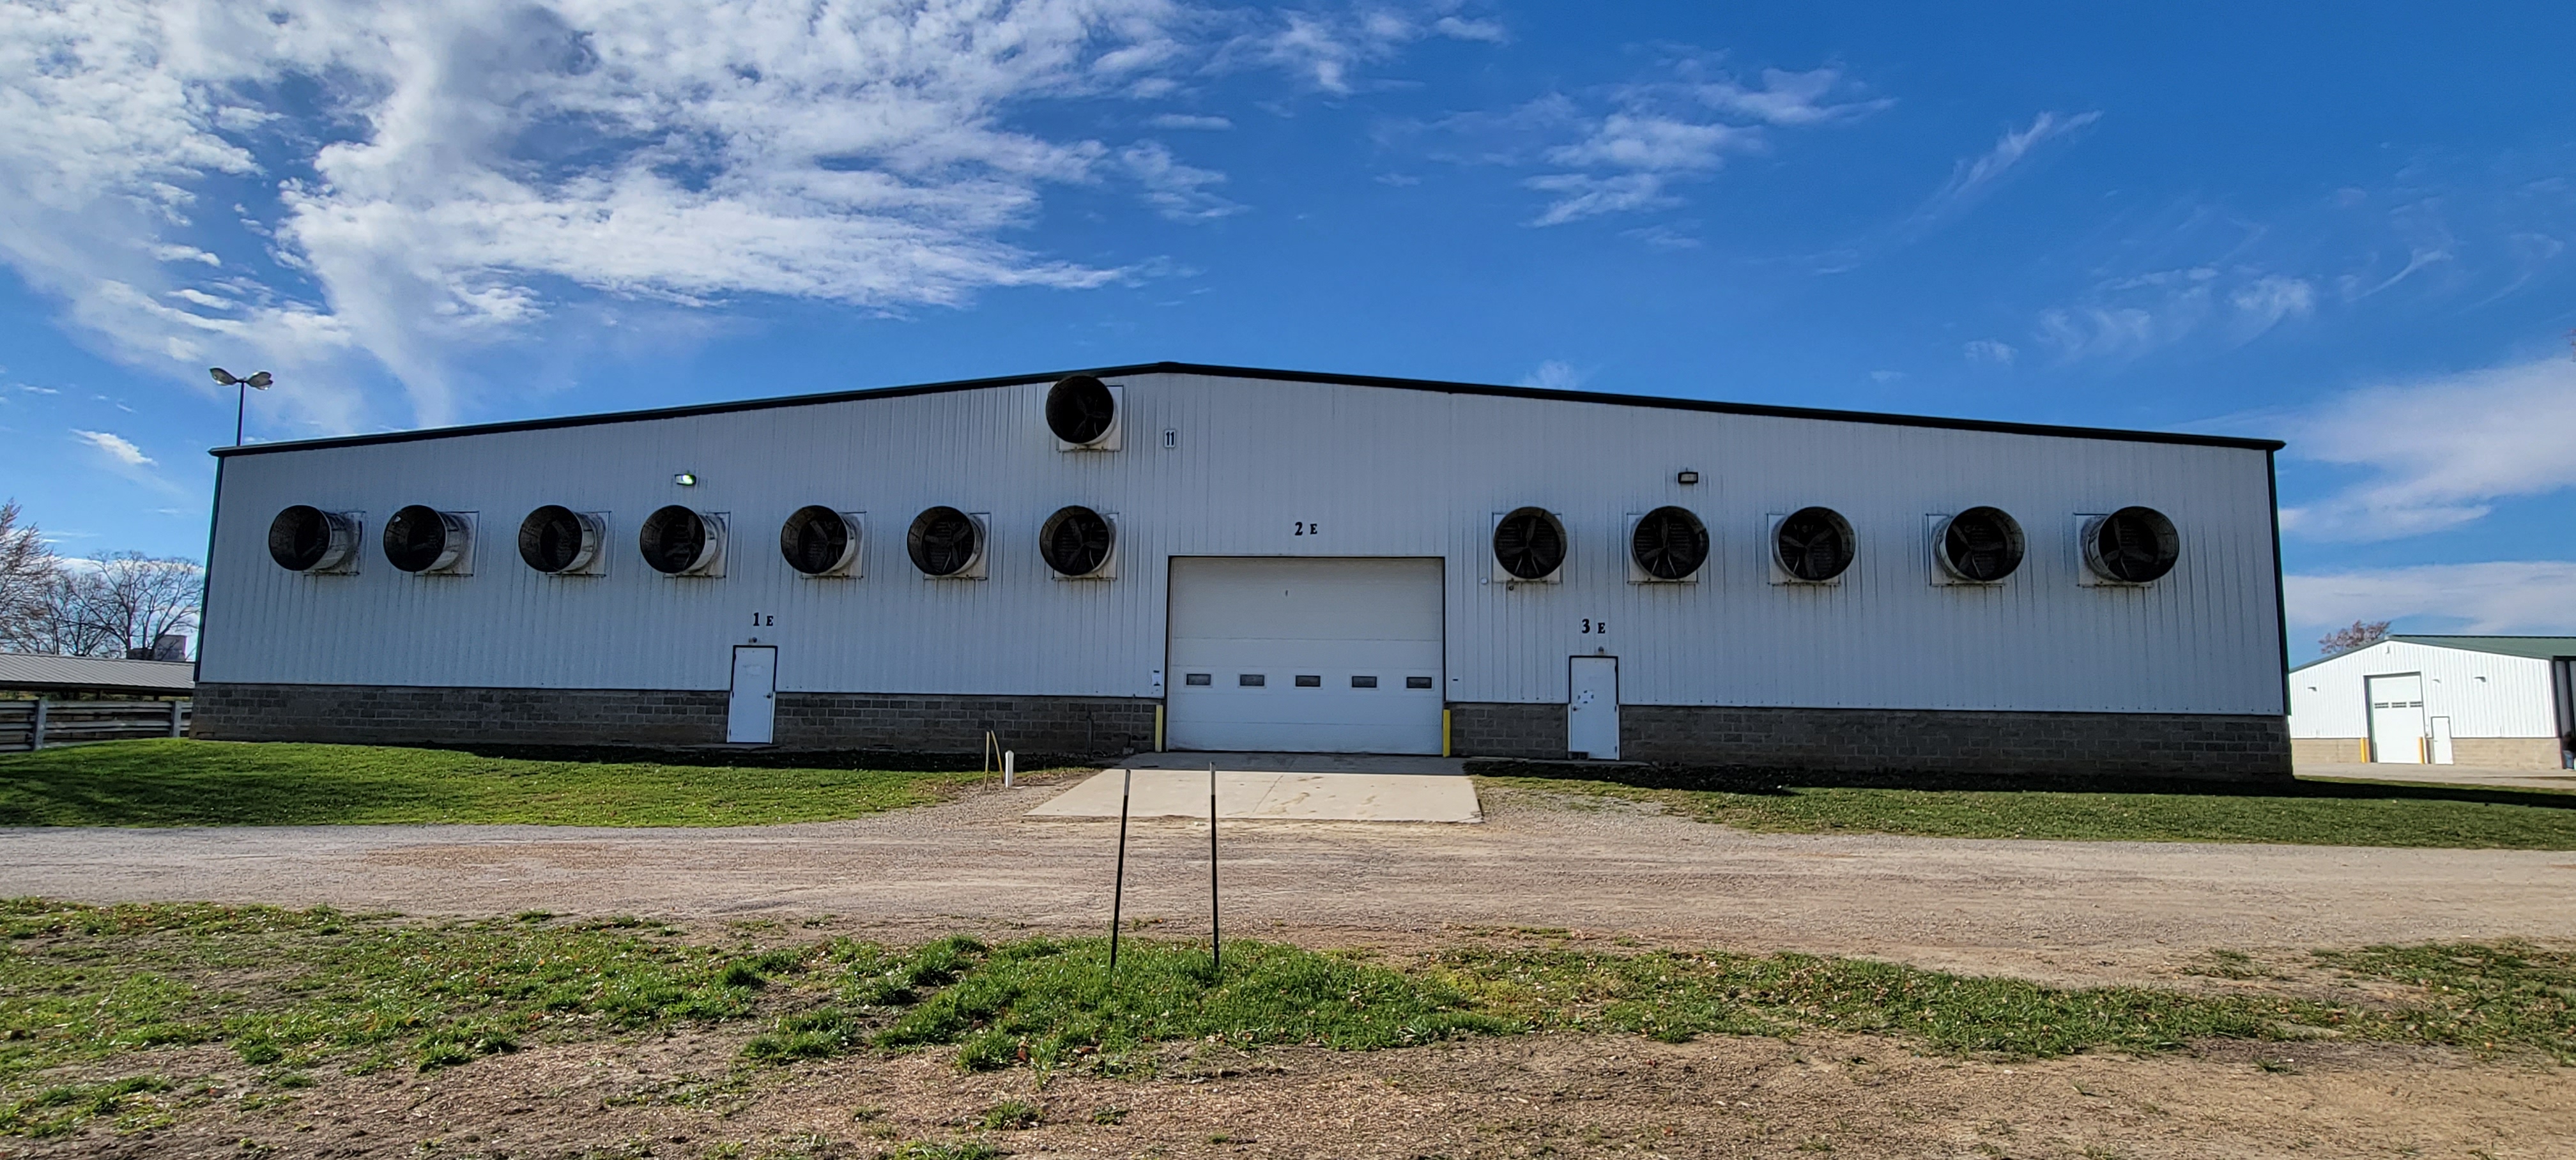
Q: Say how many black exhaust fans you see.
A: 13